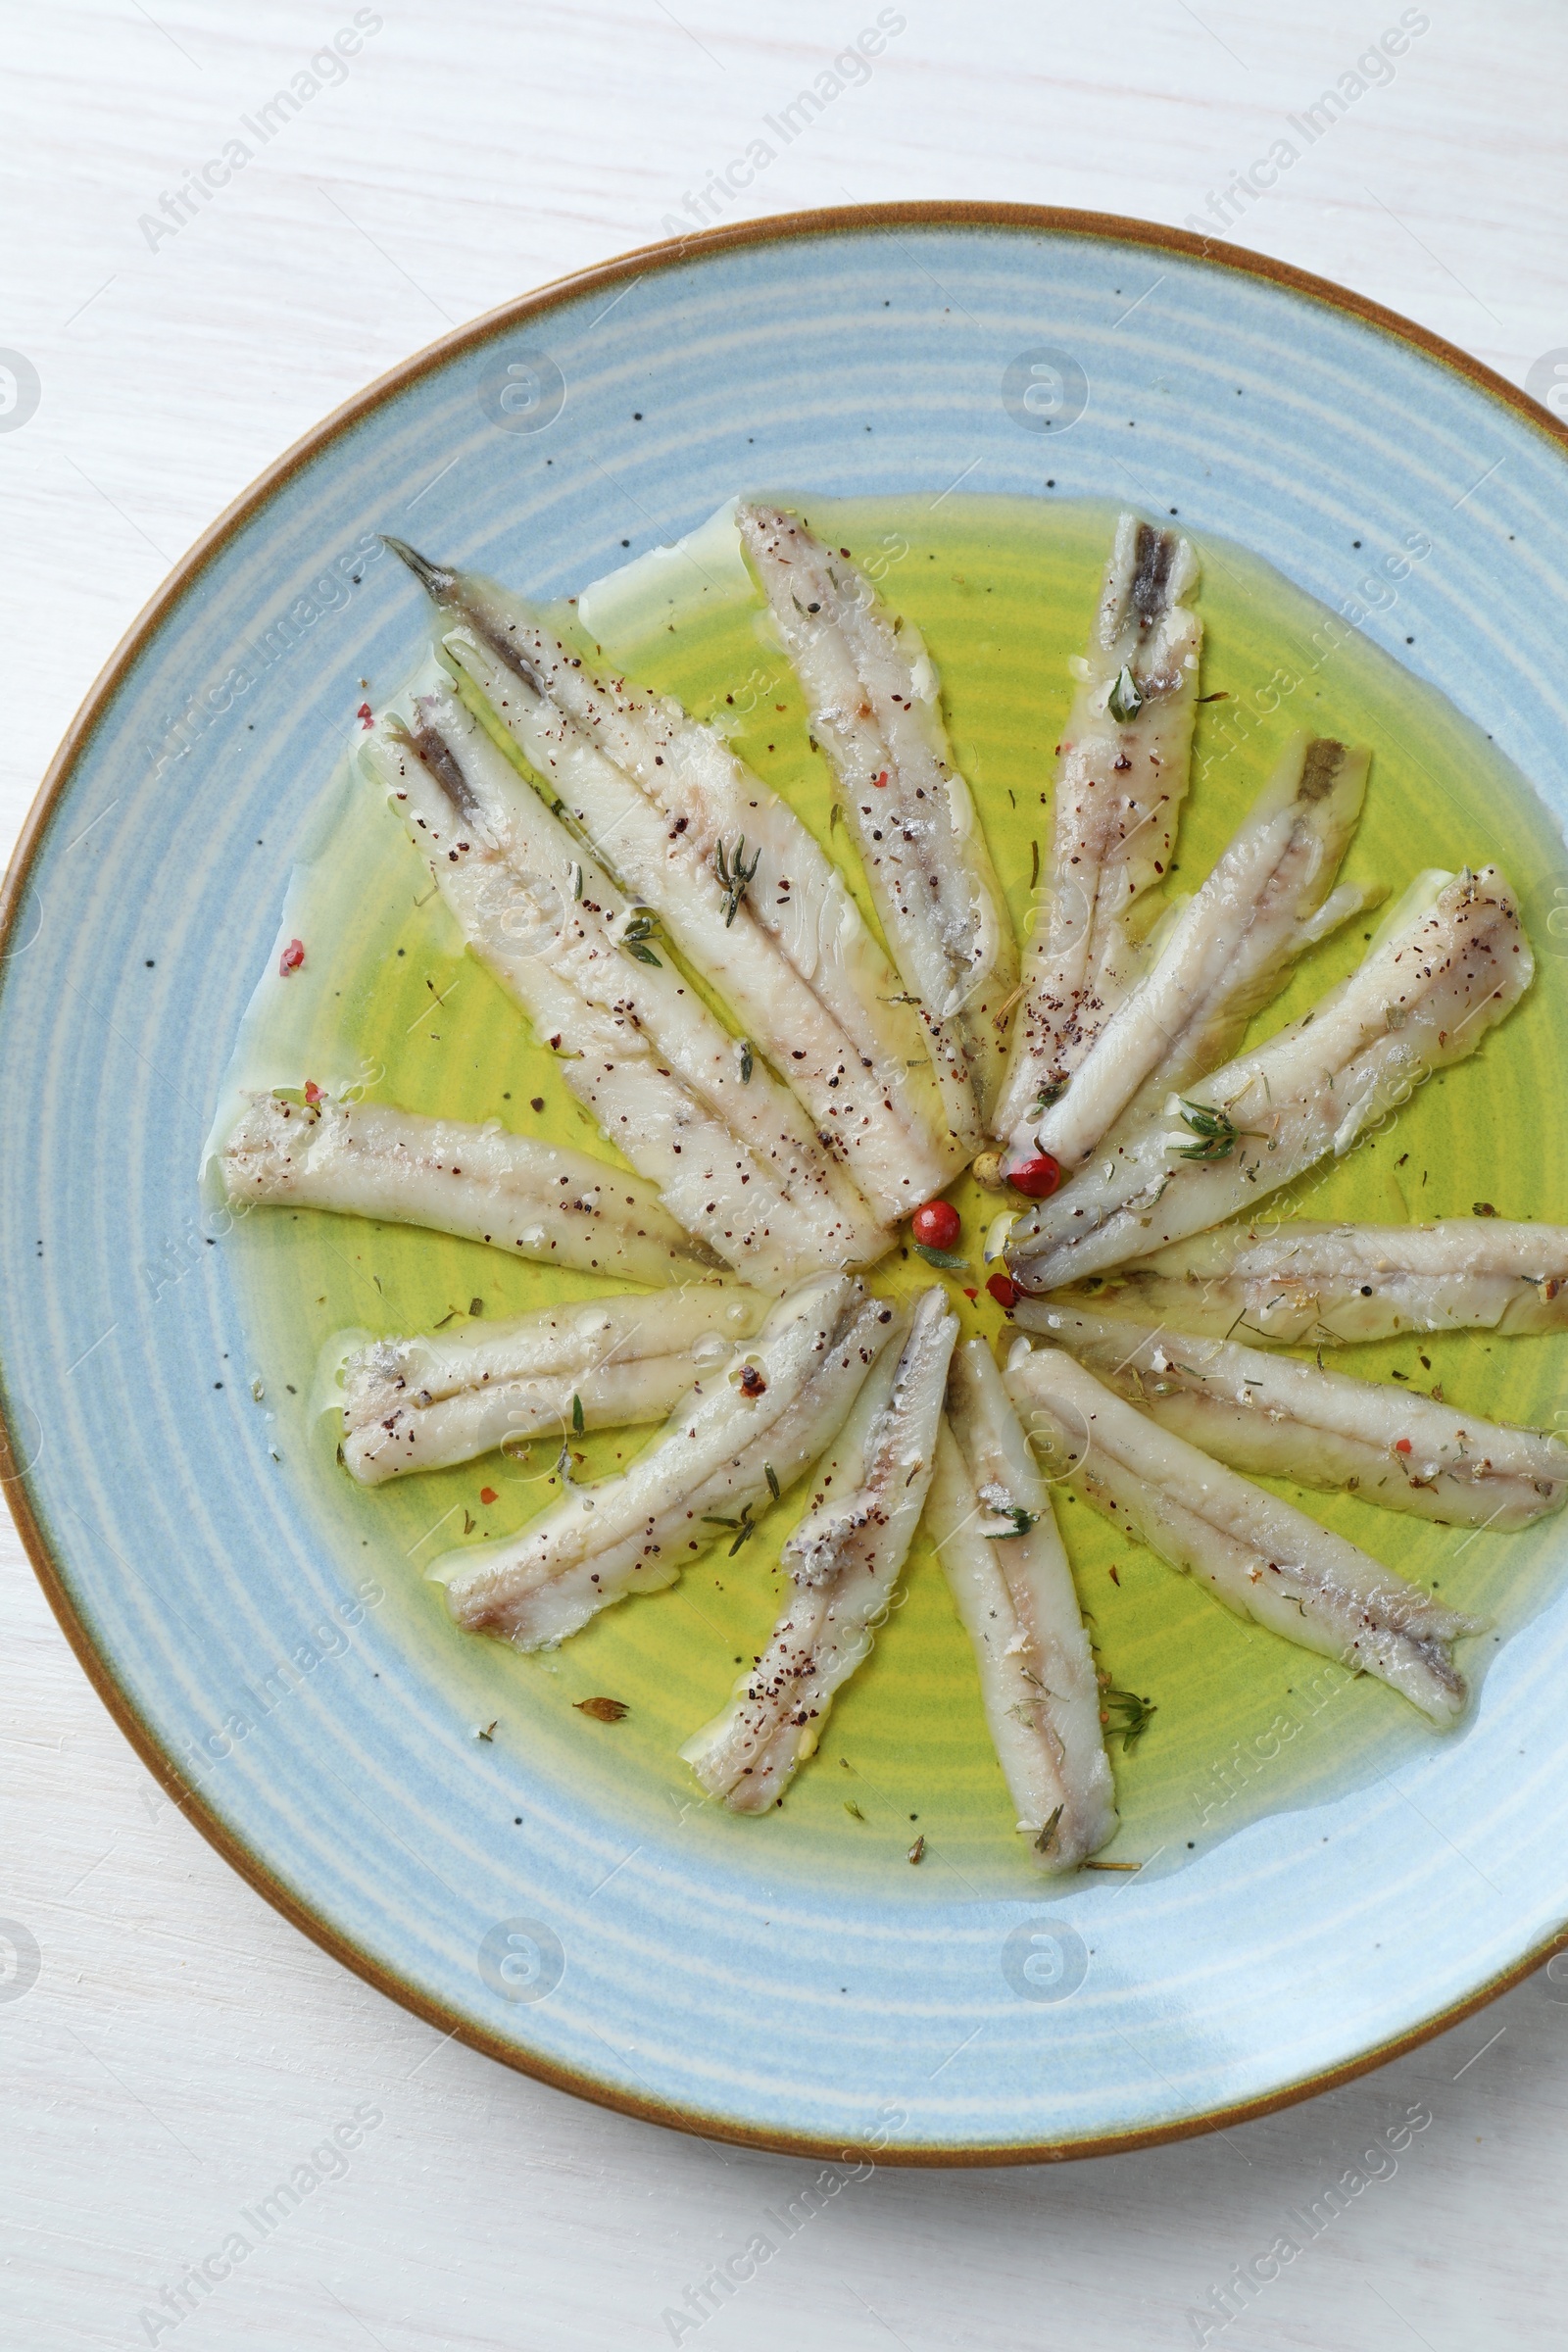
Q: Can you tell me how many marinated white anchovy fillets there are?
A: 14